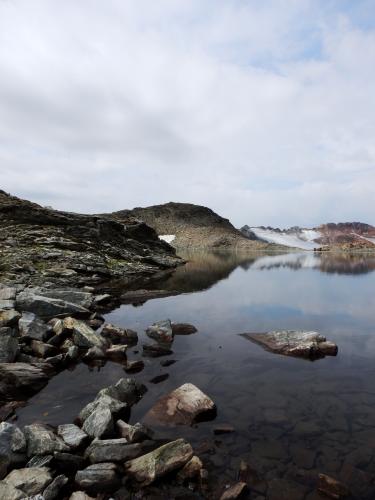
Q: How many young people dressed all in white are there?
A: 0